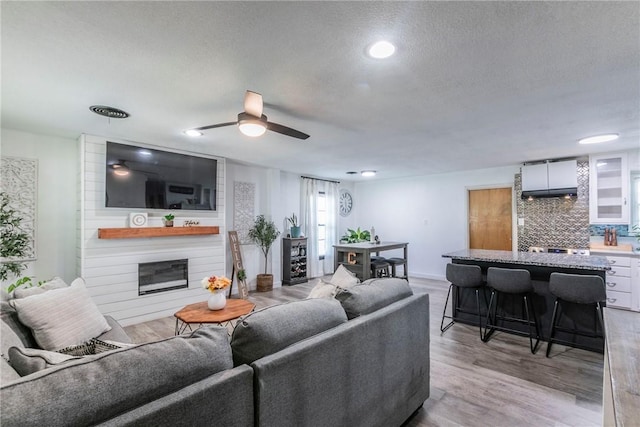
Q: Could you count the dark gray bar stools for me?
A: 3